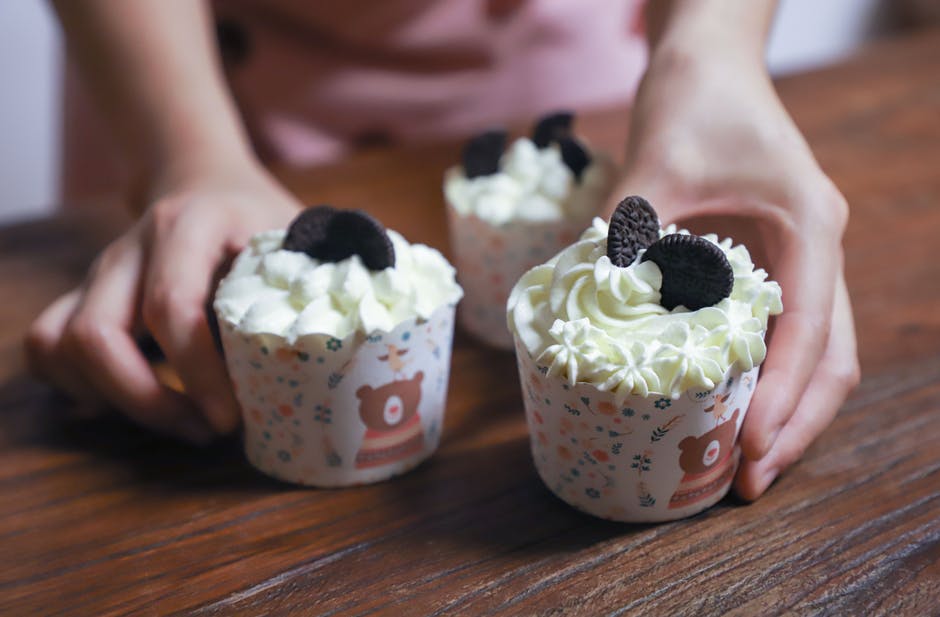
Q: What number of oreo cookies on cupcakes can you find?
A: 7